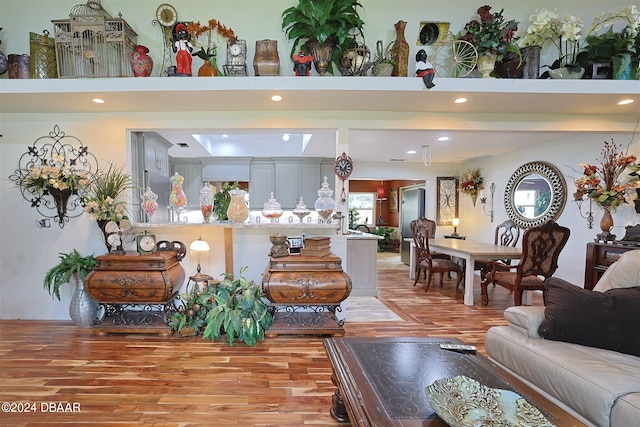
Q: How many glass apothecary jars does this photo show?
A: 7